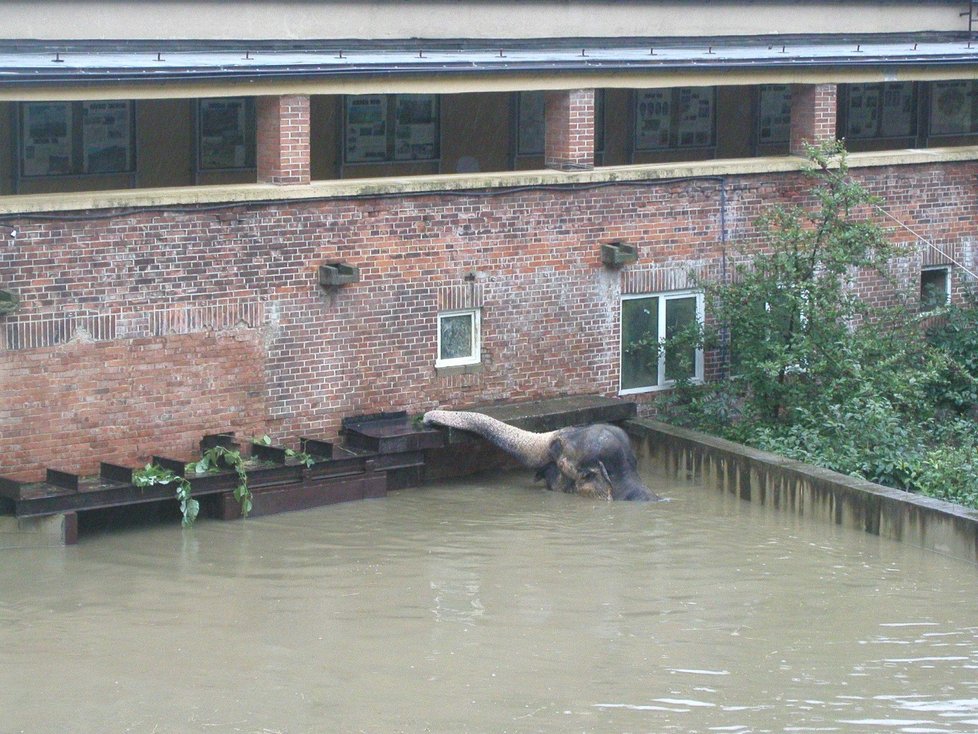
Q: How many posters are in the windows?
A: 12